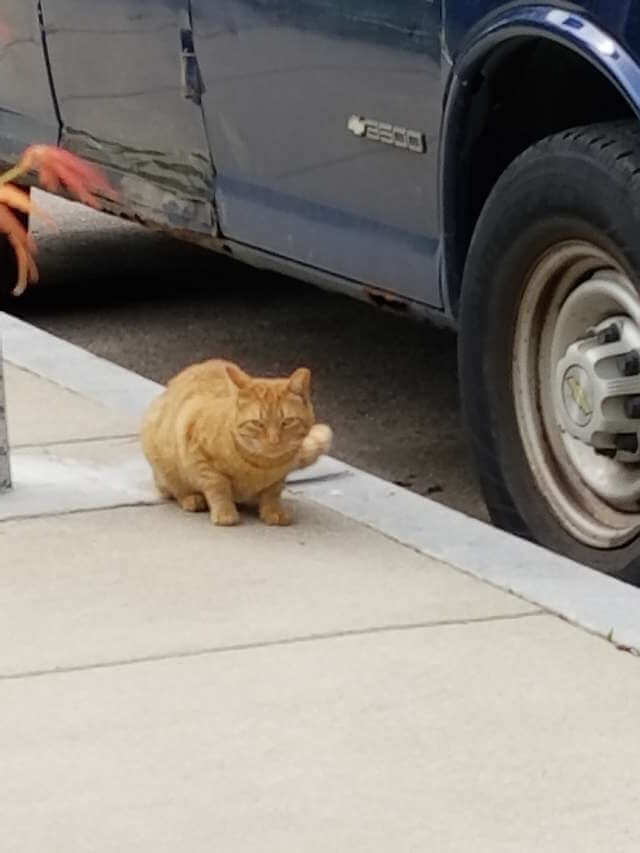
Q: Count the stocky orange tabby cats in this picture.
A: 1